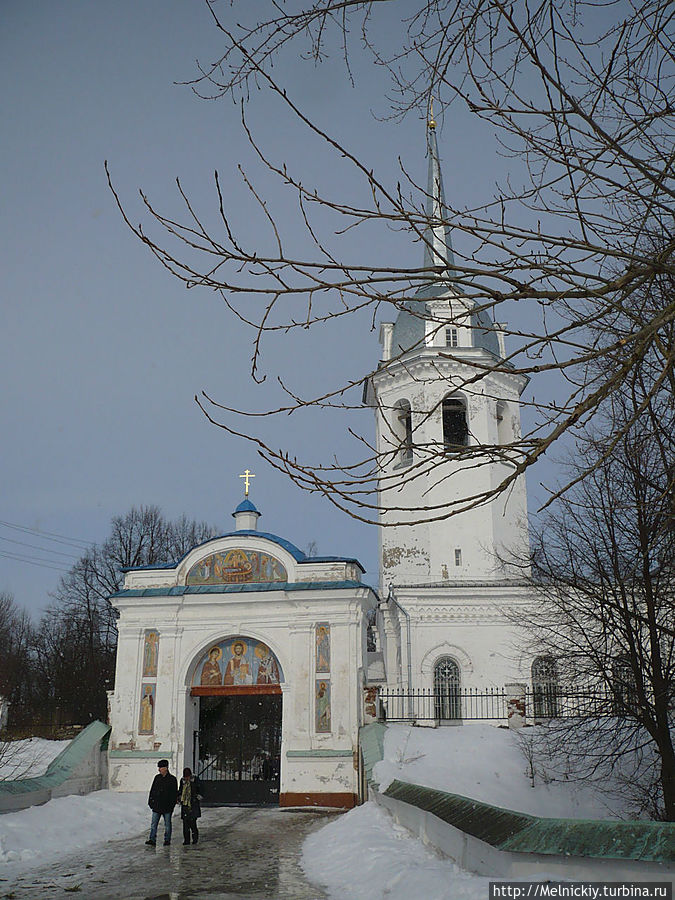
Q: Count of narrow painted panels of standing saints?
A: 4